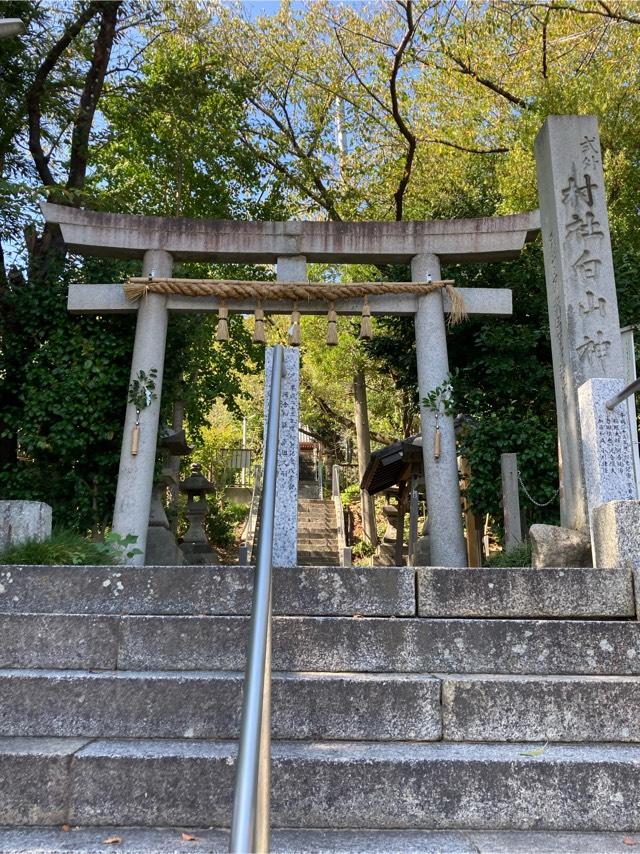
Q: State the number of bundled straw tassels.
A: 5